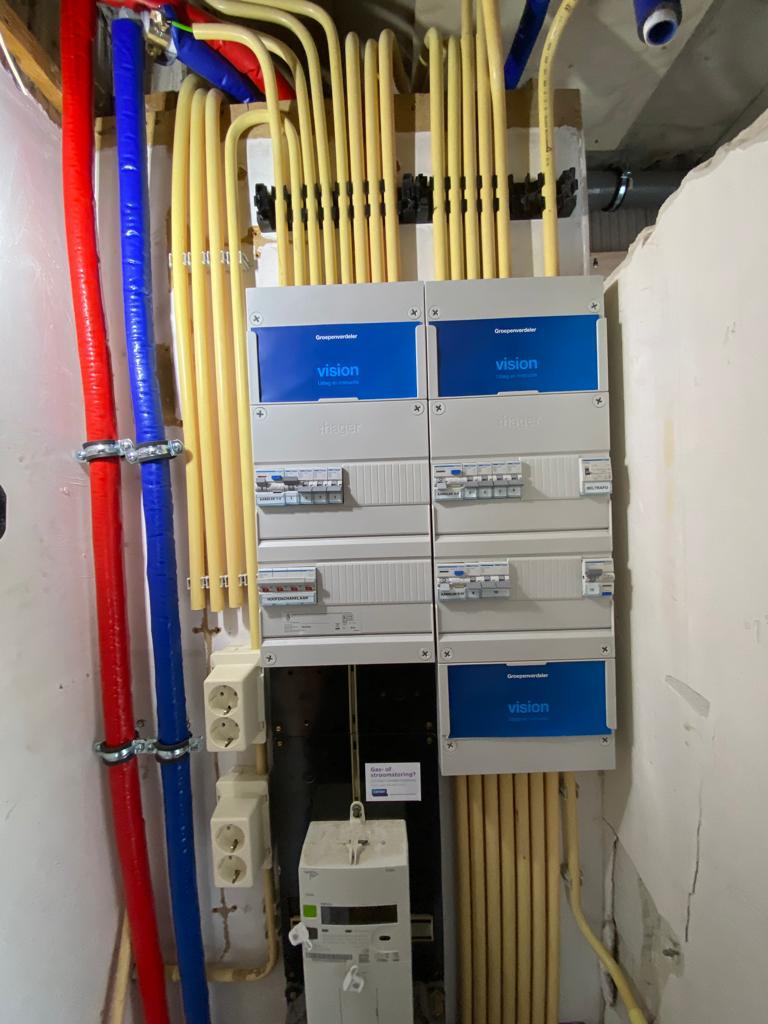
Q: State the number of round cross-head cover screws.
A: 14